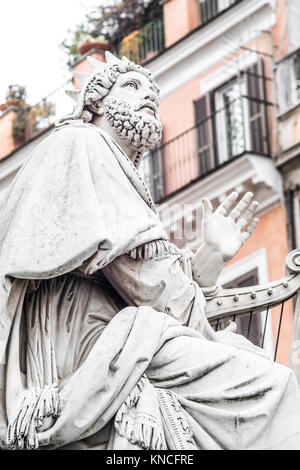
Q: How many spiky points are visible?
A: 5